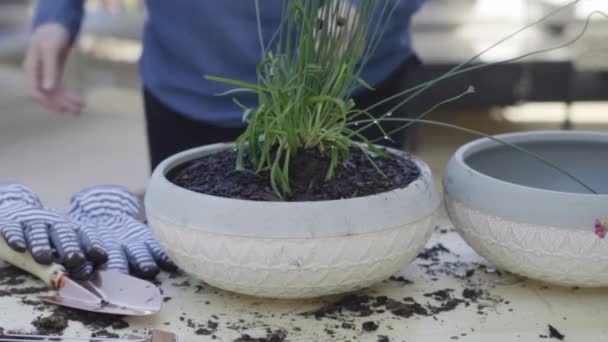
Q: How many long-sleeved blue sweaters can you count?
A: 1